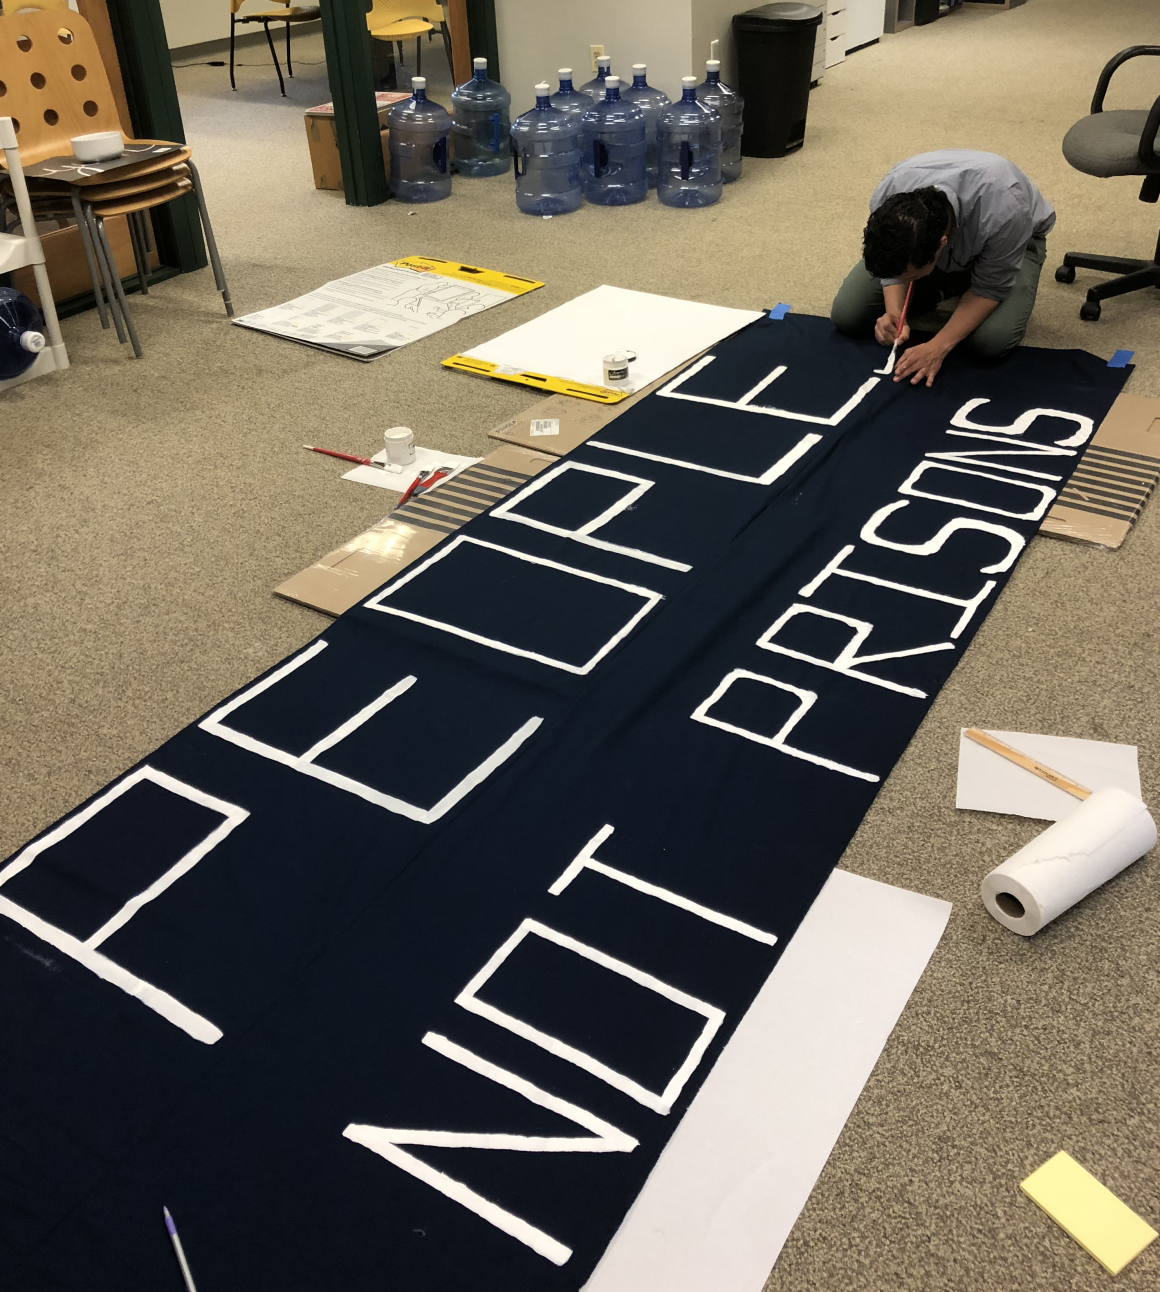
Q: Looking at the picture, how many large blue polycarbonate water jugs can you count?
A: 10